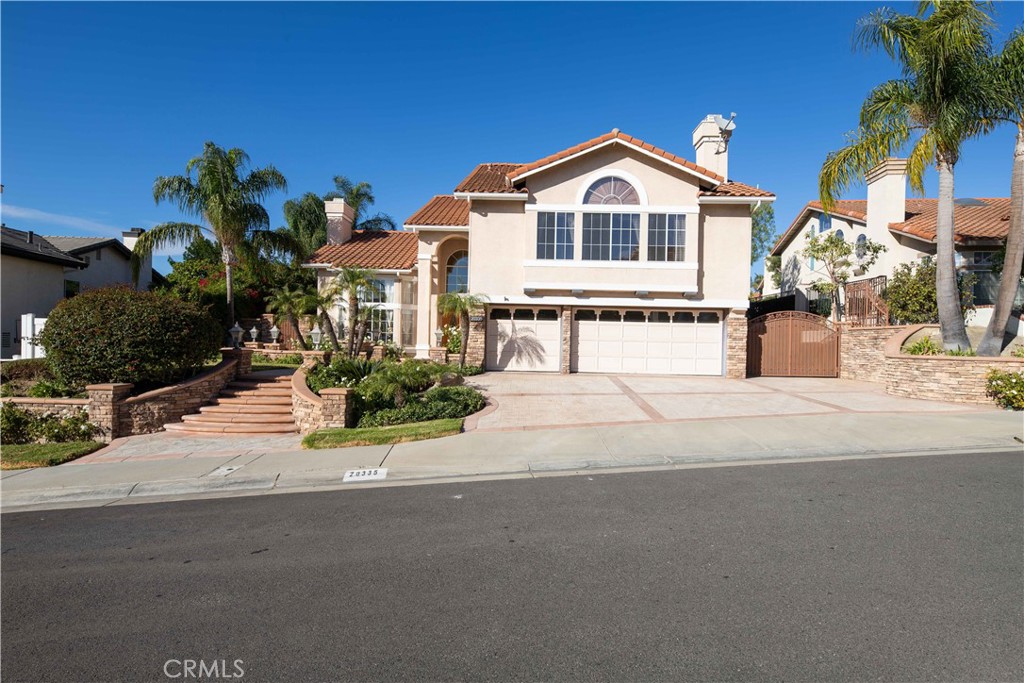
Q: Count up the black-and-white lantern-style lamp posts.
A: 5